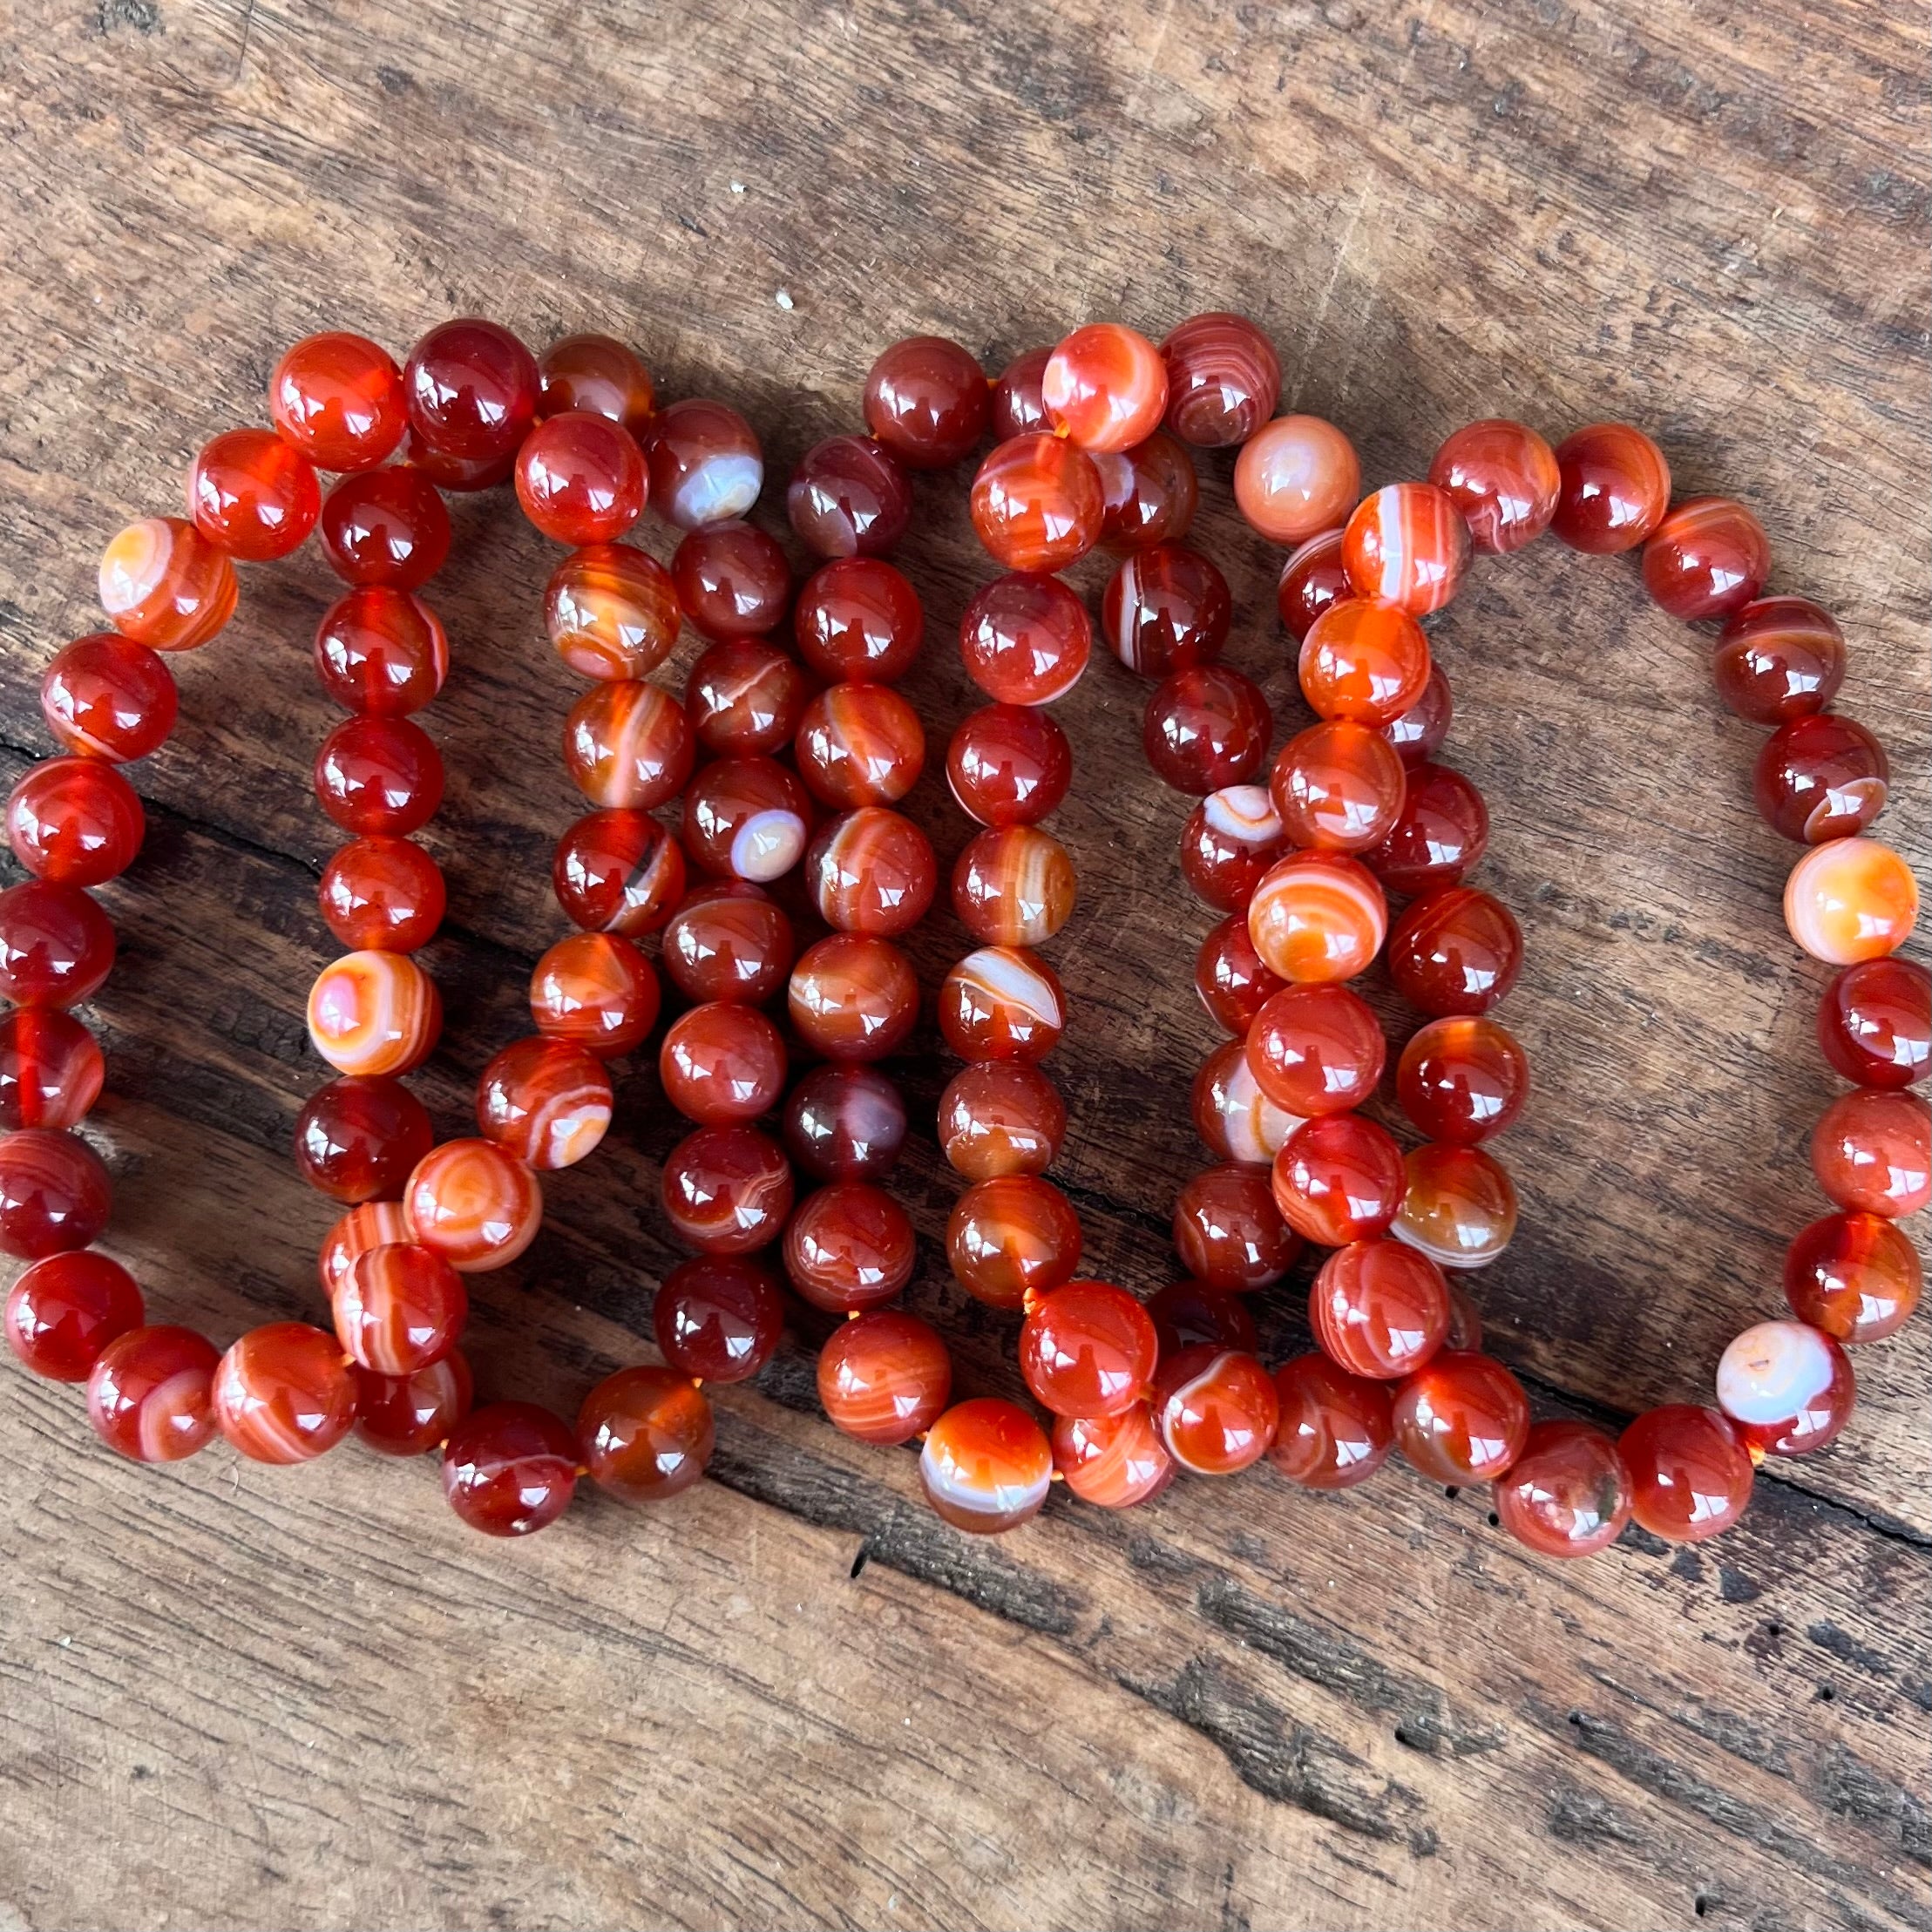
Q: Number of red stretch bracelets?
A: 5